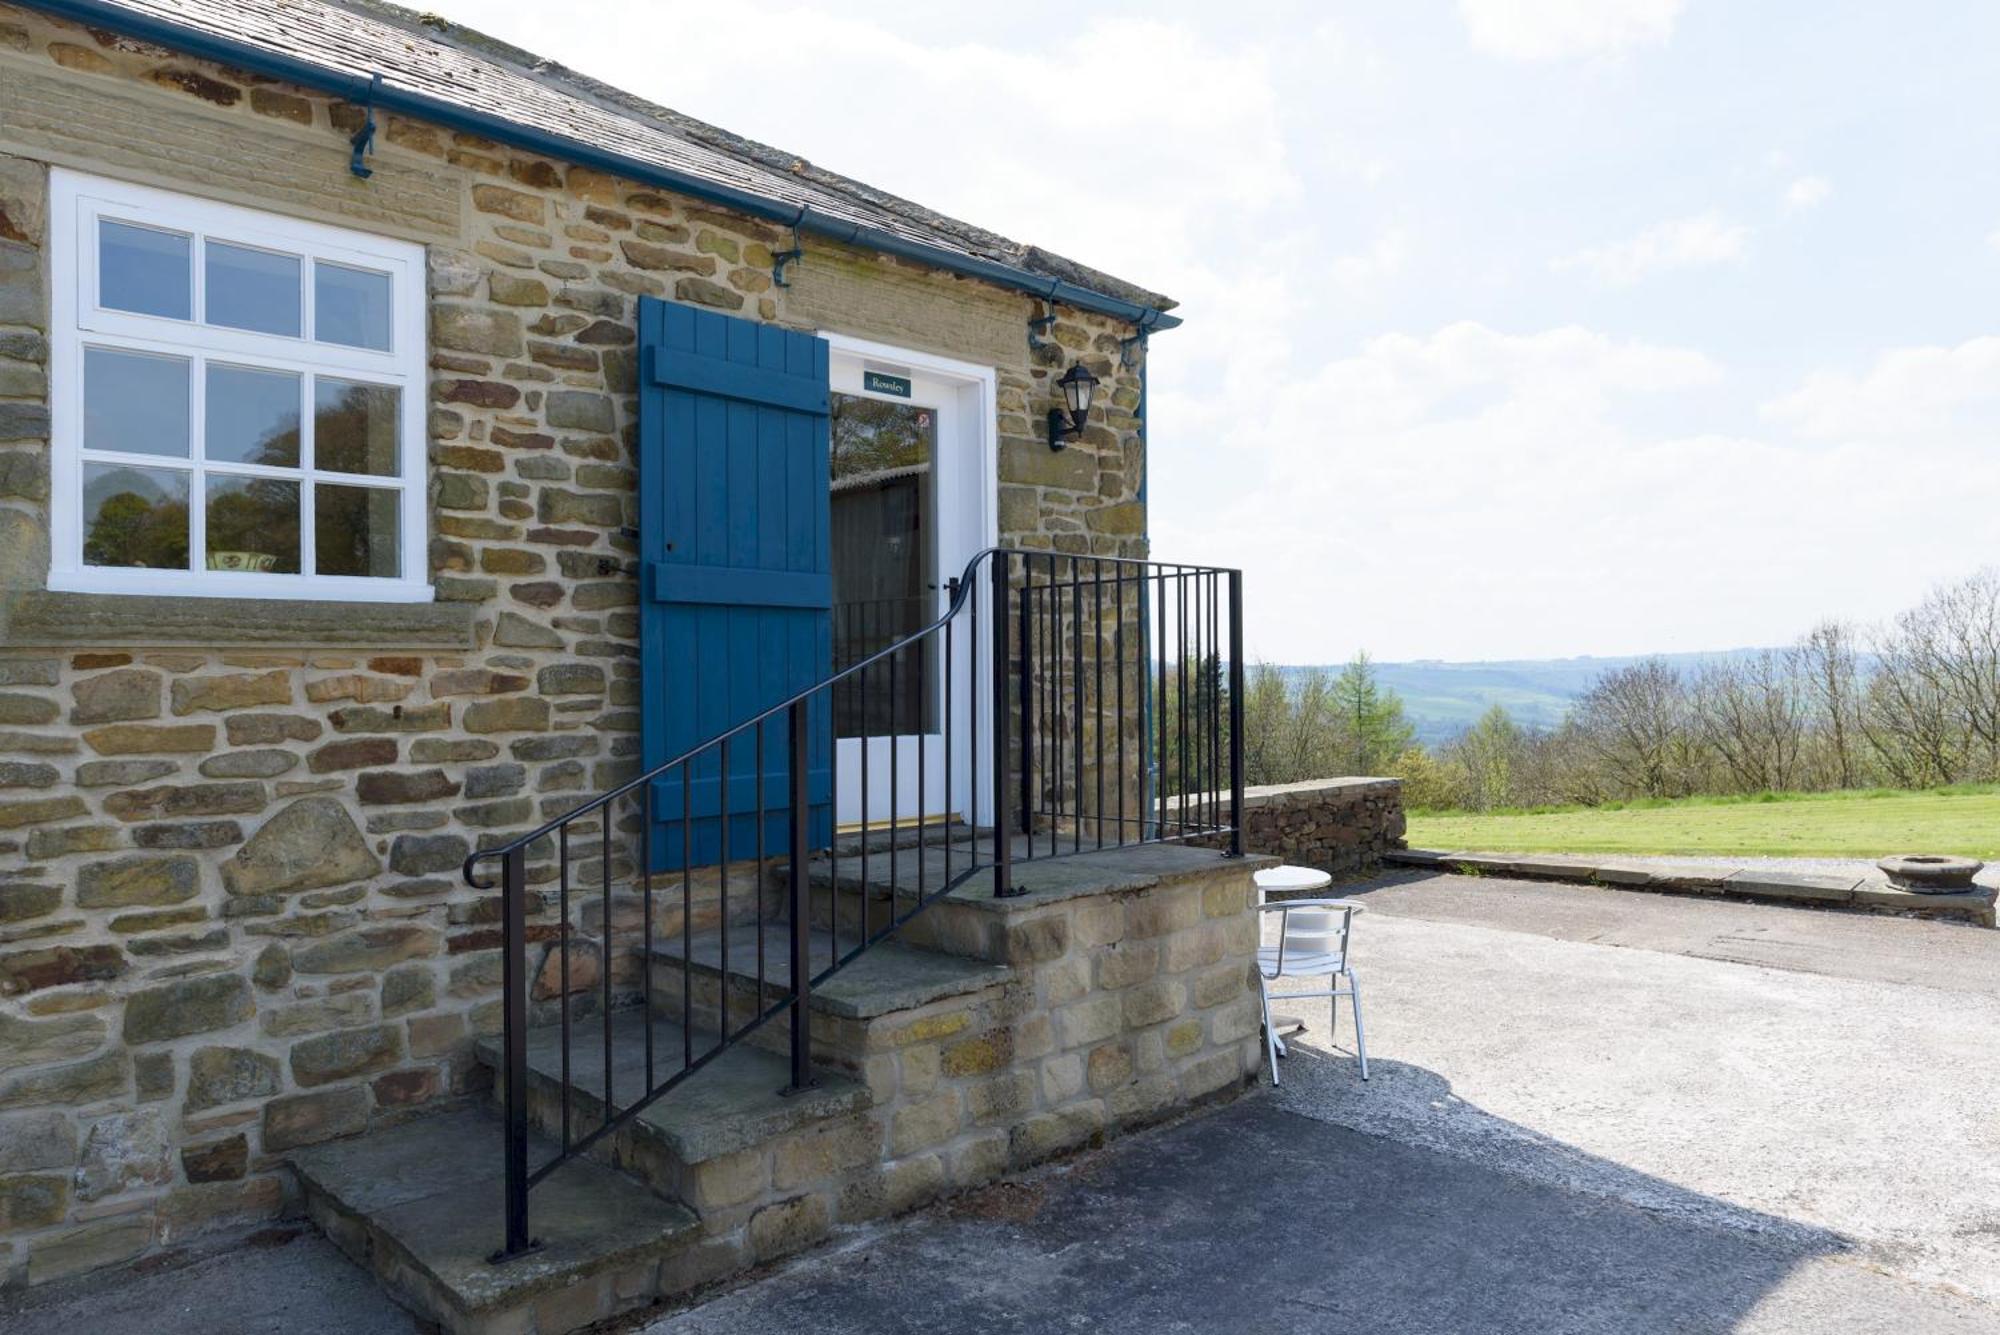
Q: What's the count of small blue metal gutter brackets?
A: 4